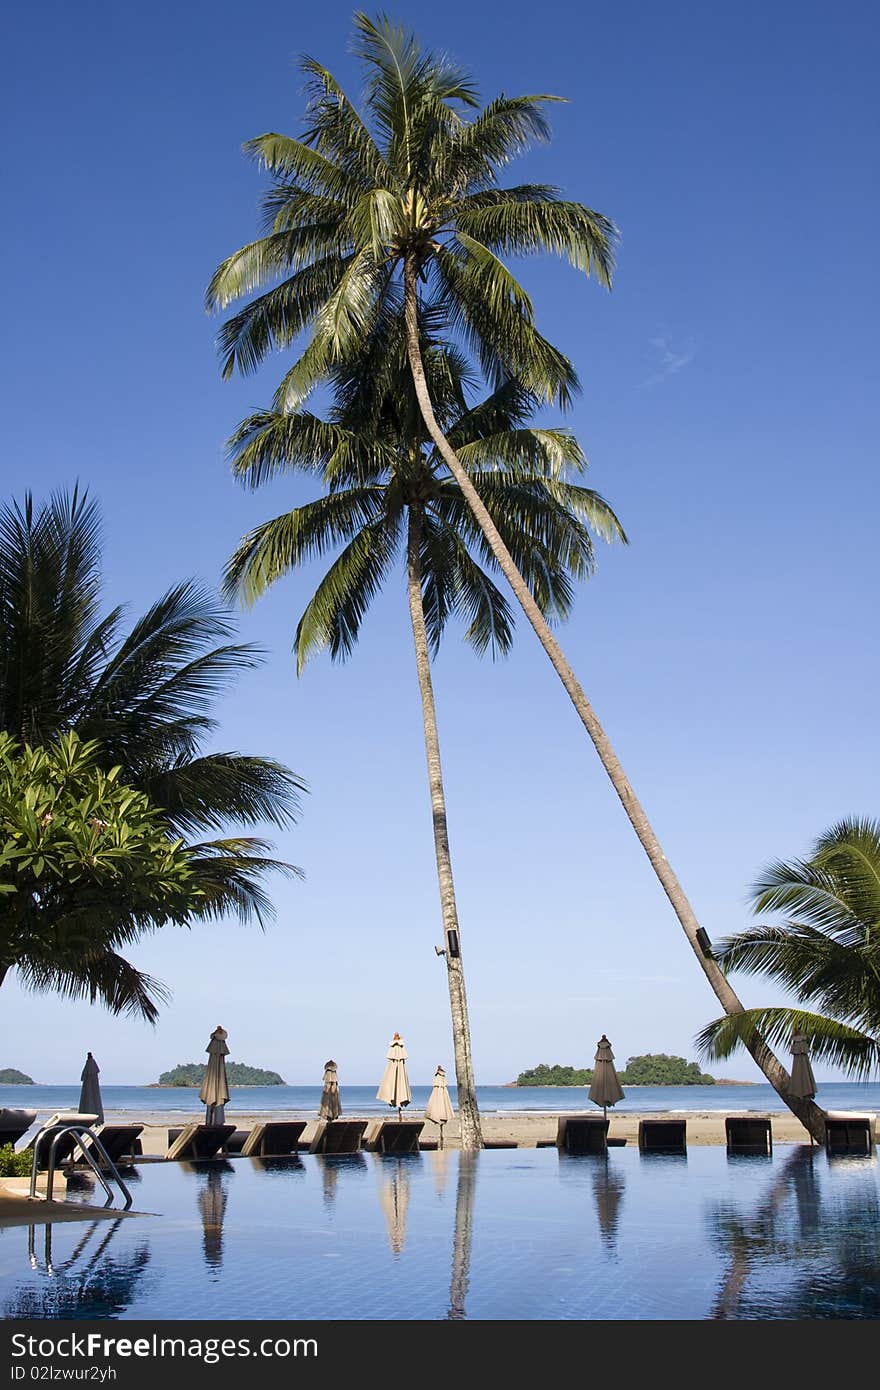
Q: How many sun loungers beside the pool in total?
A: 11